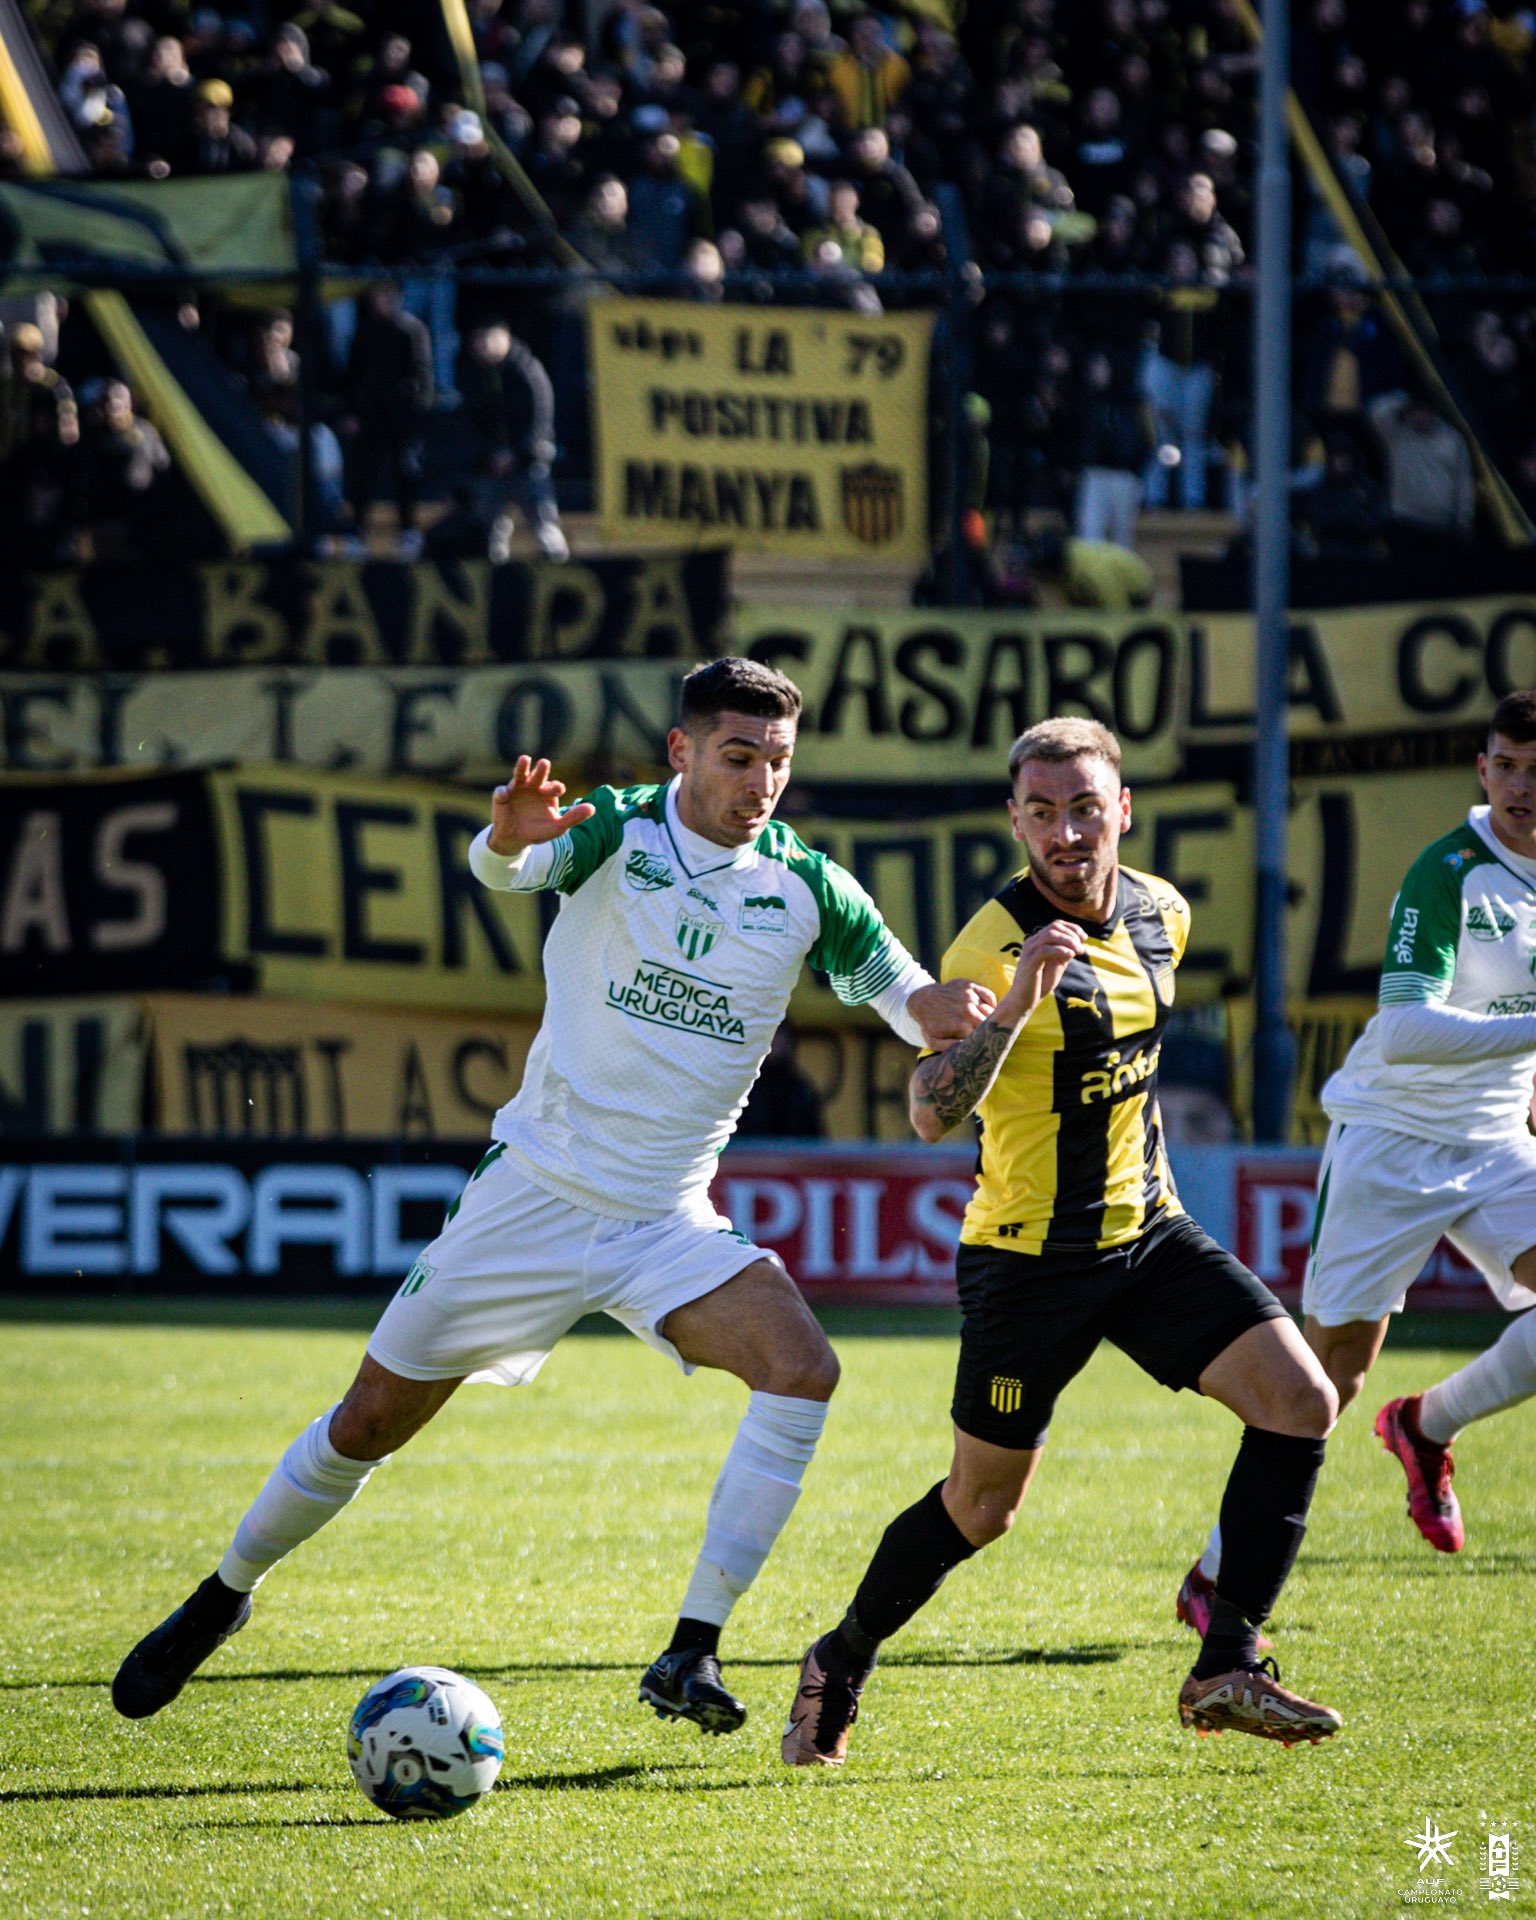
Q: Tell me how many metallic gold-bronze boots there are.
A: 2